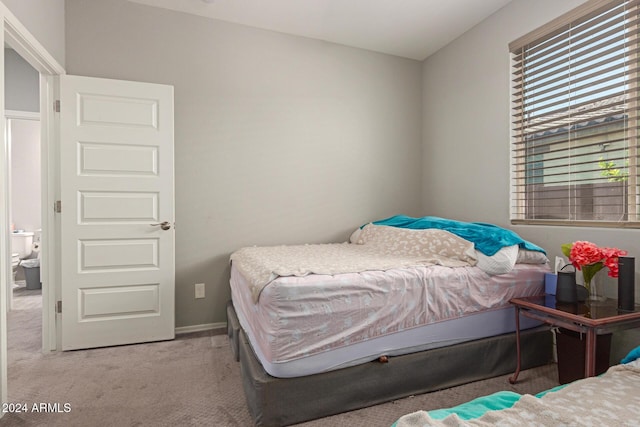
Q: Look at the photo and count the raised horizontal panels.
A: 5